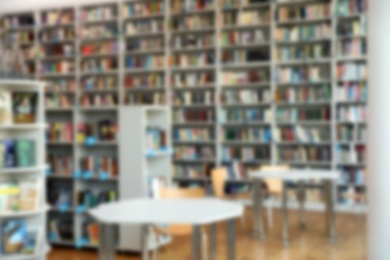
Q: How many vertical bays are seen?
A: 8